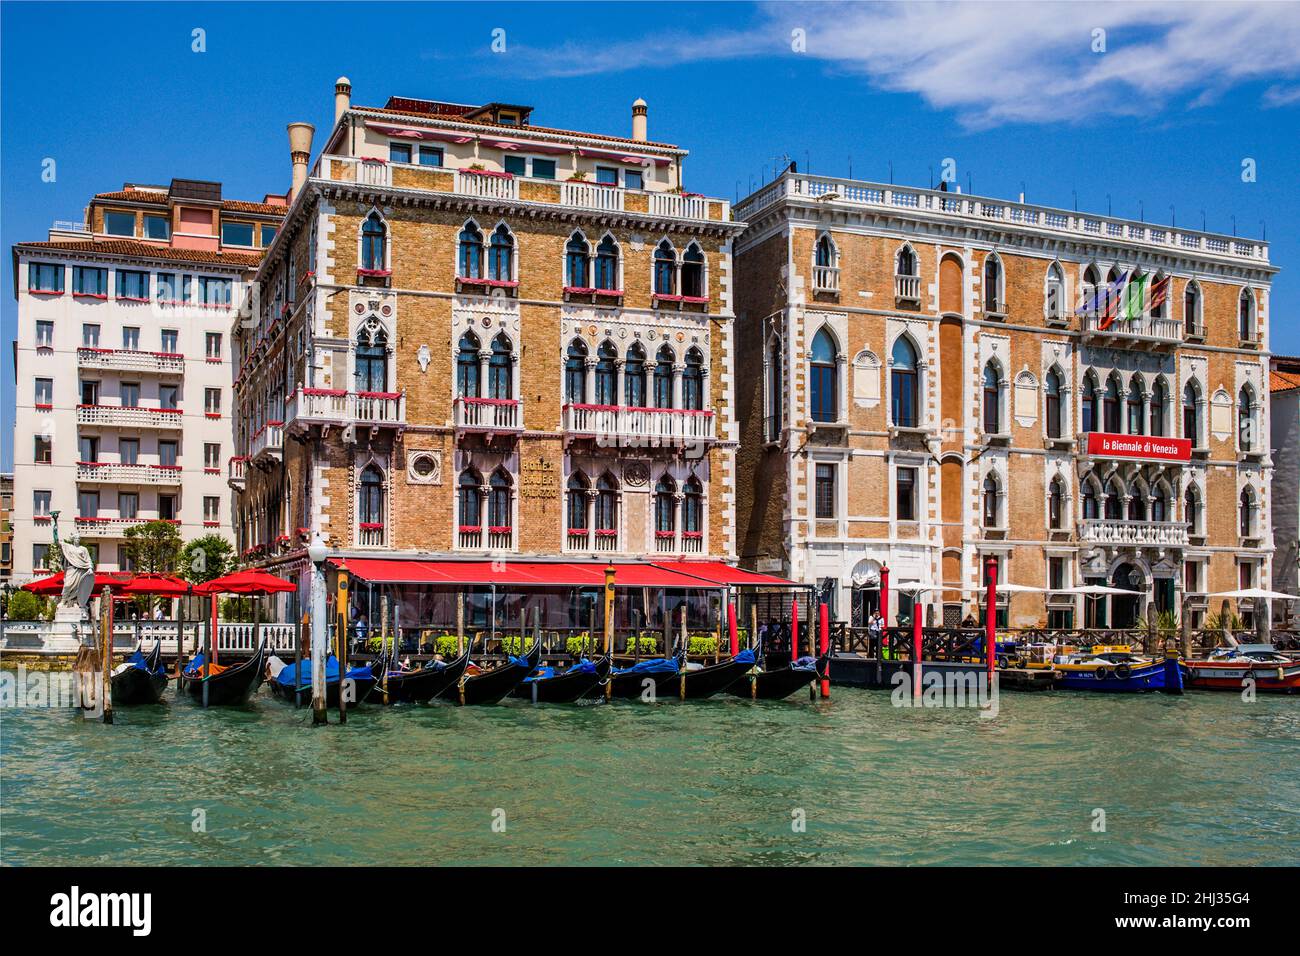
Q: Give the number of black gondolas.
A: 9